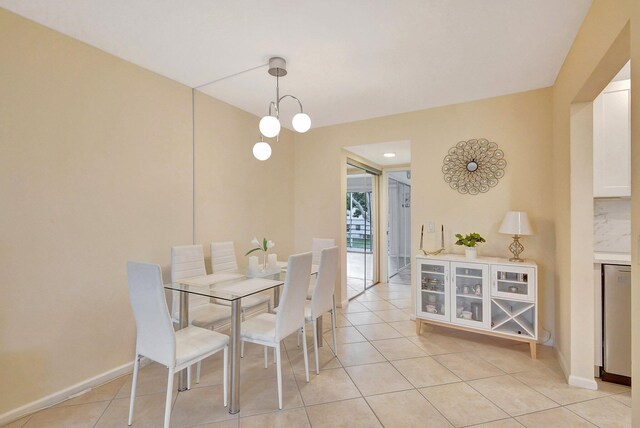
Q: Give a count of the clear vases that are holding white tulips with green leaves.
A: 1